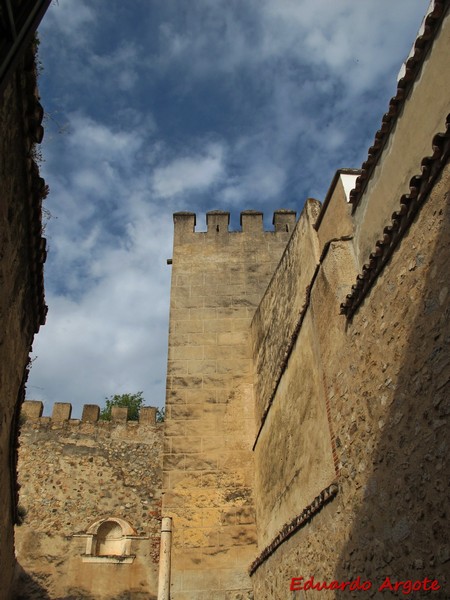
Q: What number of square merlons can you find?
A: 9